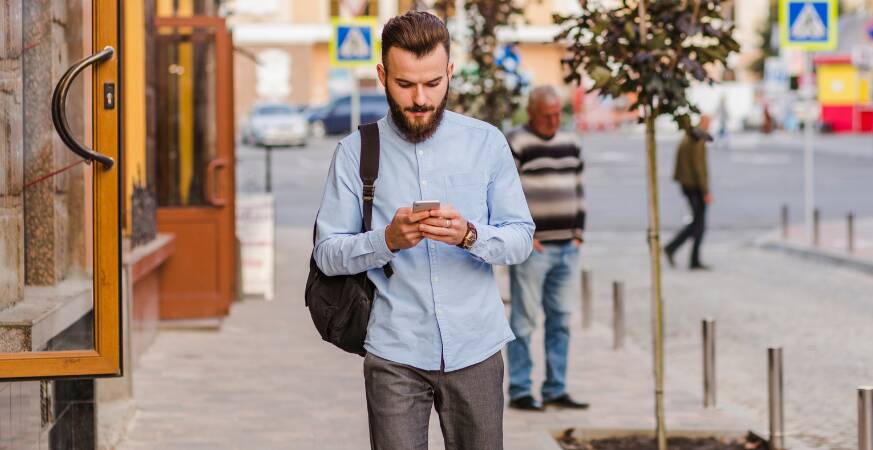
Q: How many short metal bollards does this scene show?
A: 8